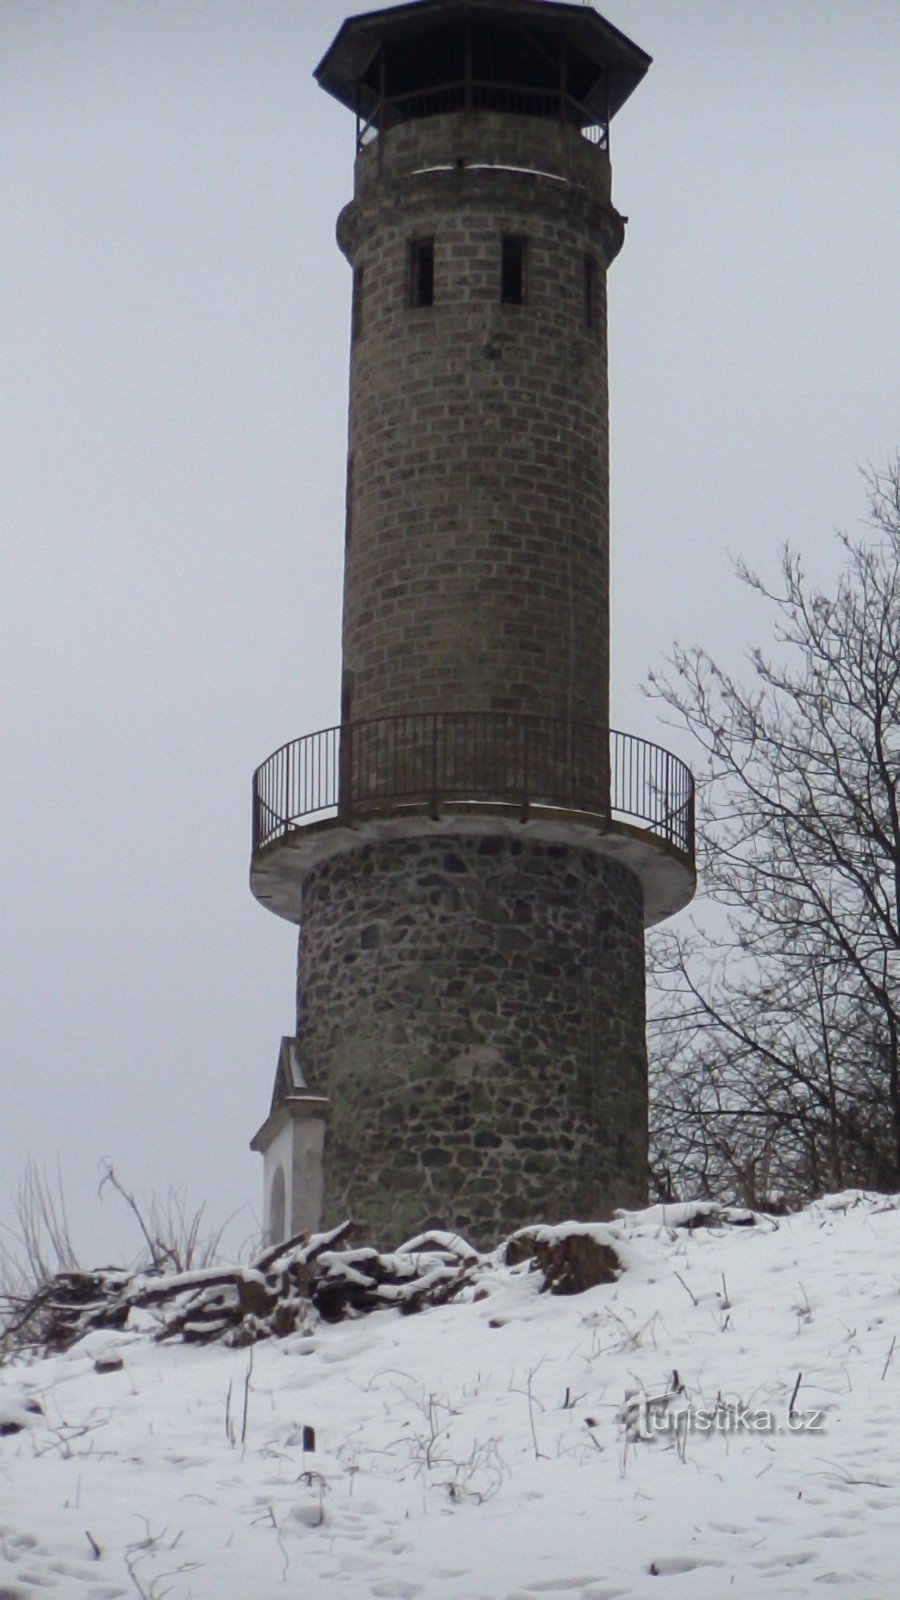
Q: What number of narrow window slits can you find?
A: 4